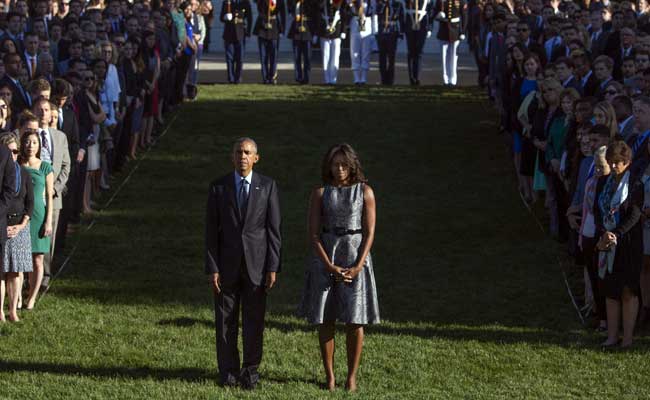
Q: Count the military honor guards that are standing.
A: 8